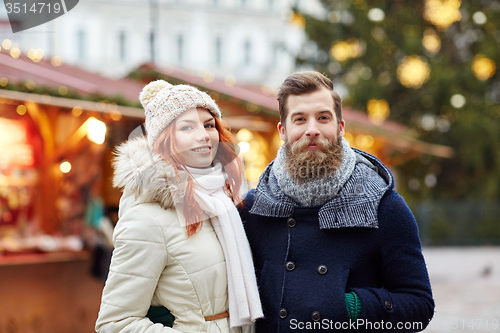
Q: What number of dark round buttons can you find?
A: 6